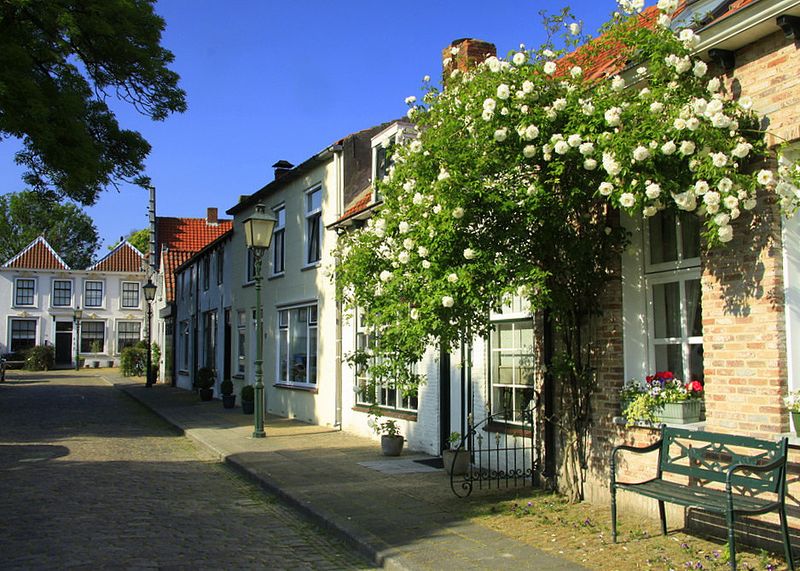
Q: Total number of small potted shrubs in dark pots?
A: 3